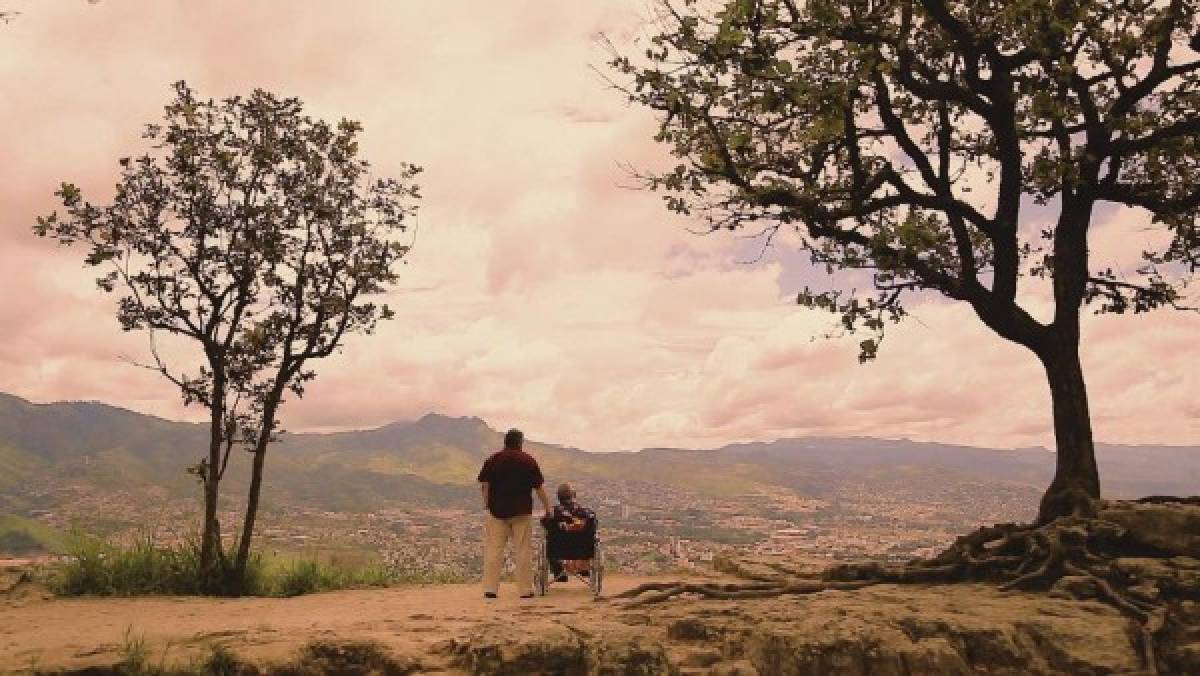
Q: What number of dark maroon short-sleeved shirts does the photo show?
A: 1